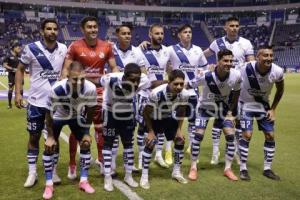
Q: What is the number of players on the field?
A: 11